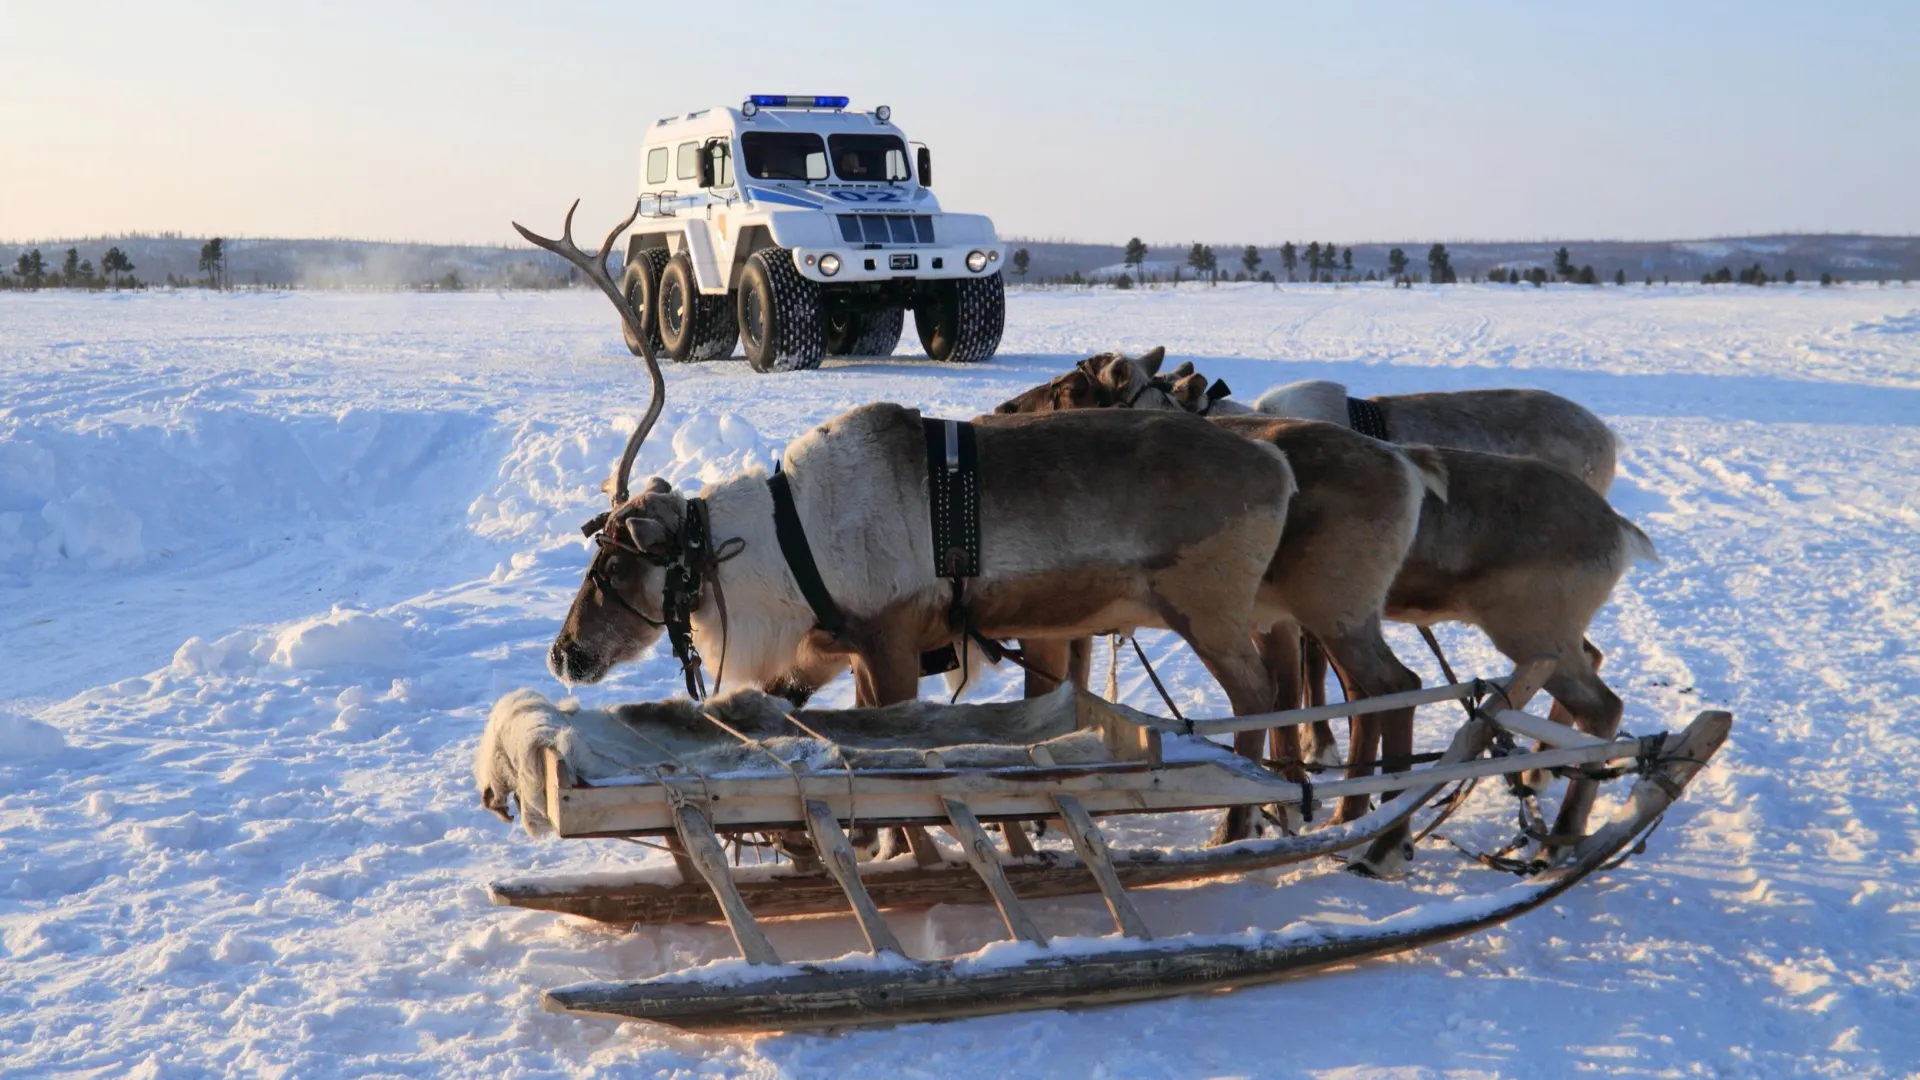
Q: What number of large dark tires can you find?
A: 5